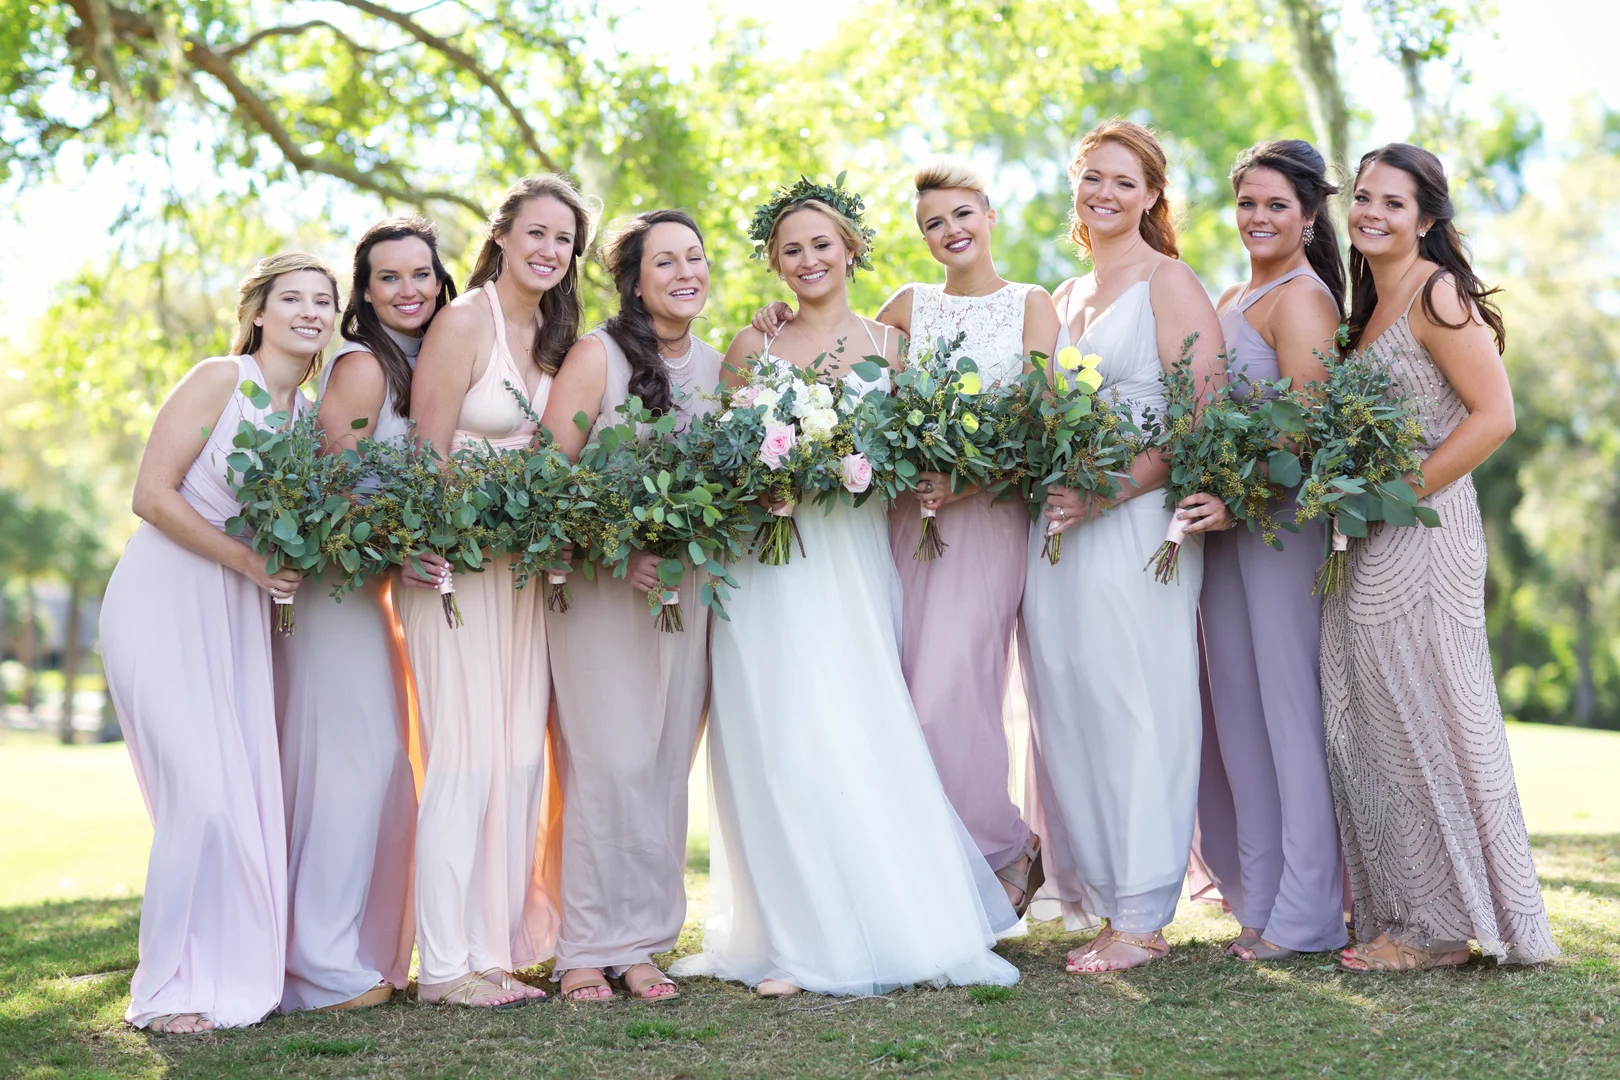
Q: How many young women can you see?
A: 9